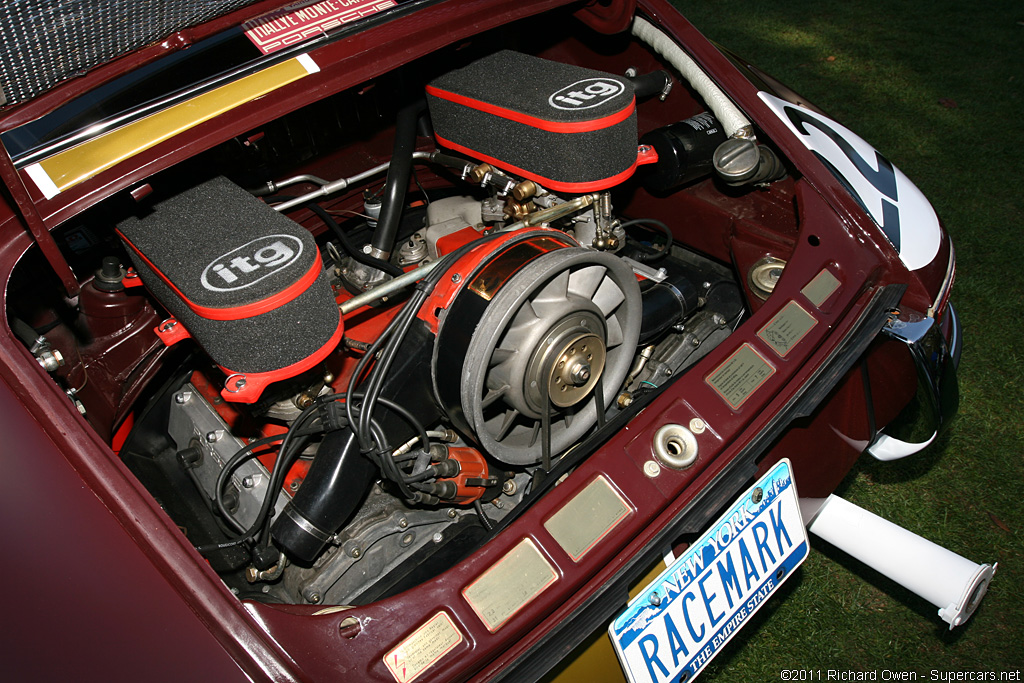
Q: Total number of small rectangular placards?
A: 6